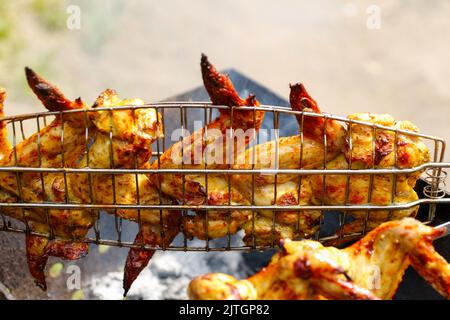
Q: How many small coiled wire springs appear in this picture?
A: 1